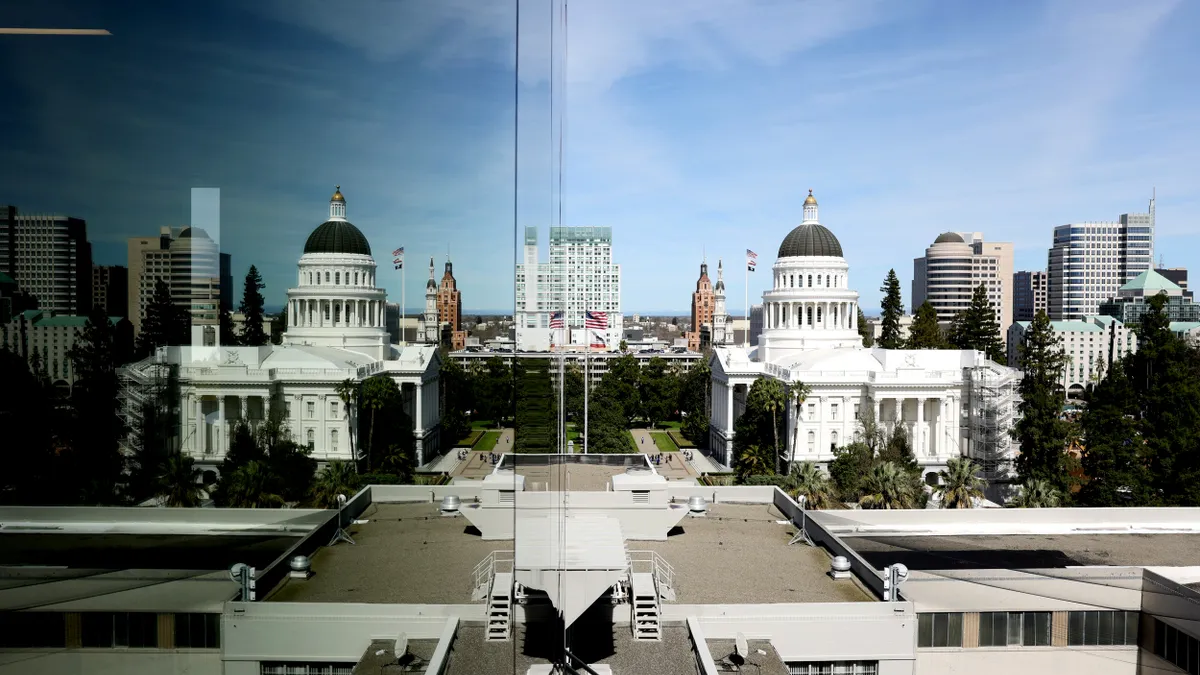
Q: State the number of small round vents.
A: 4